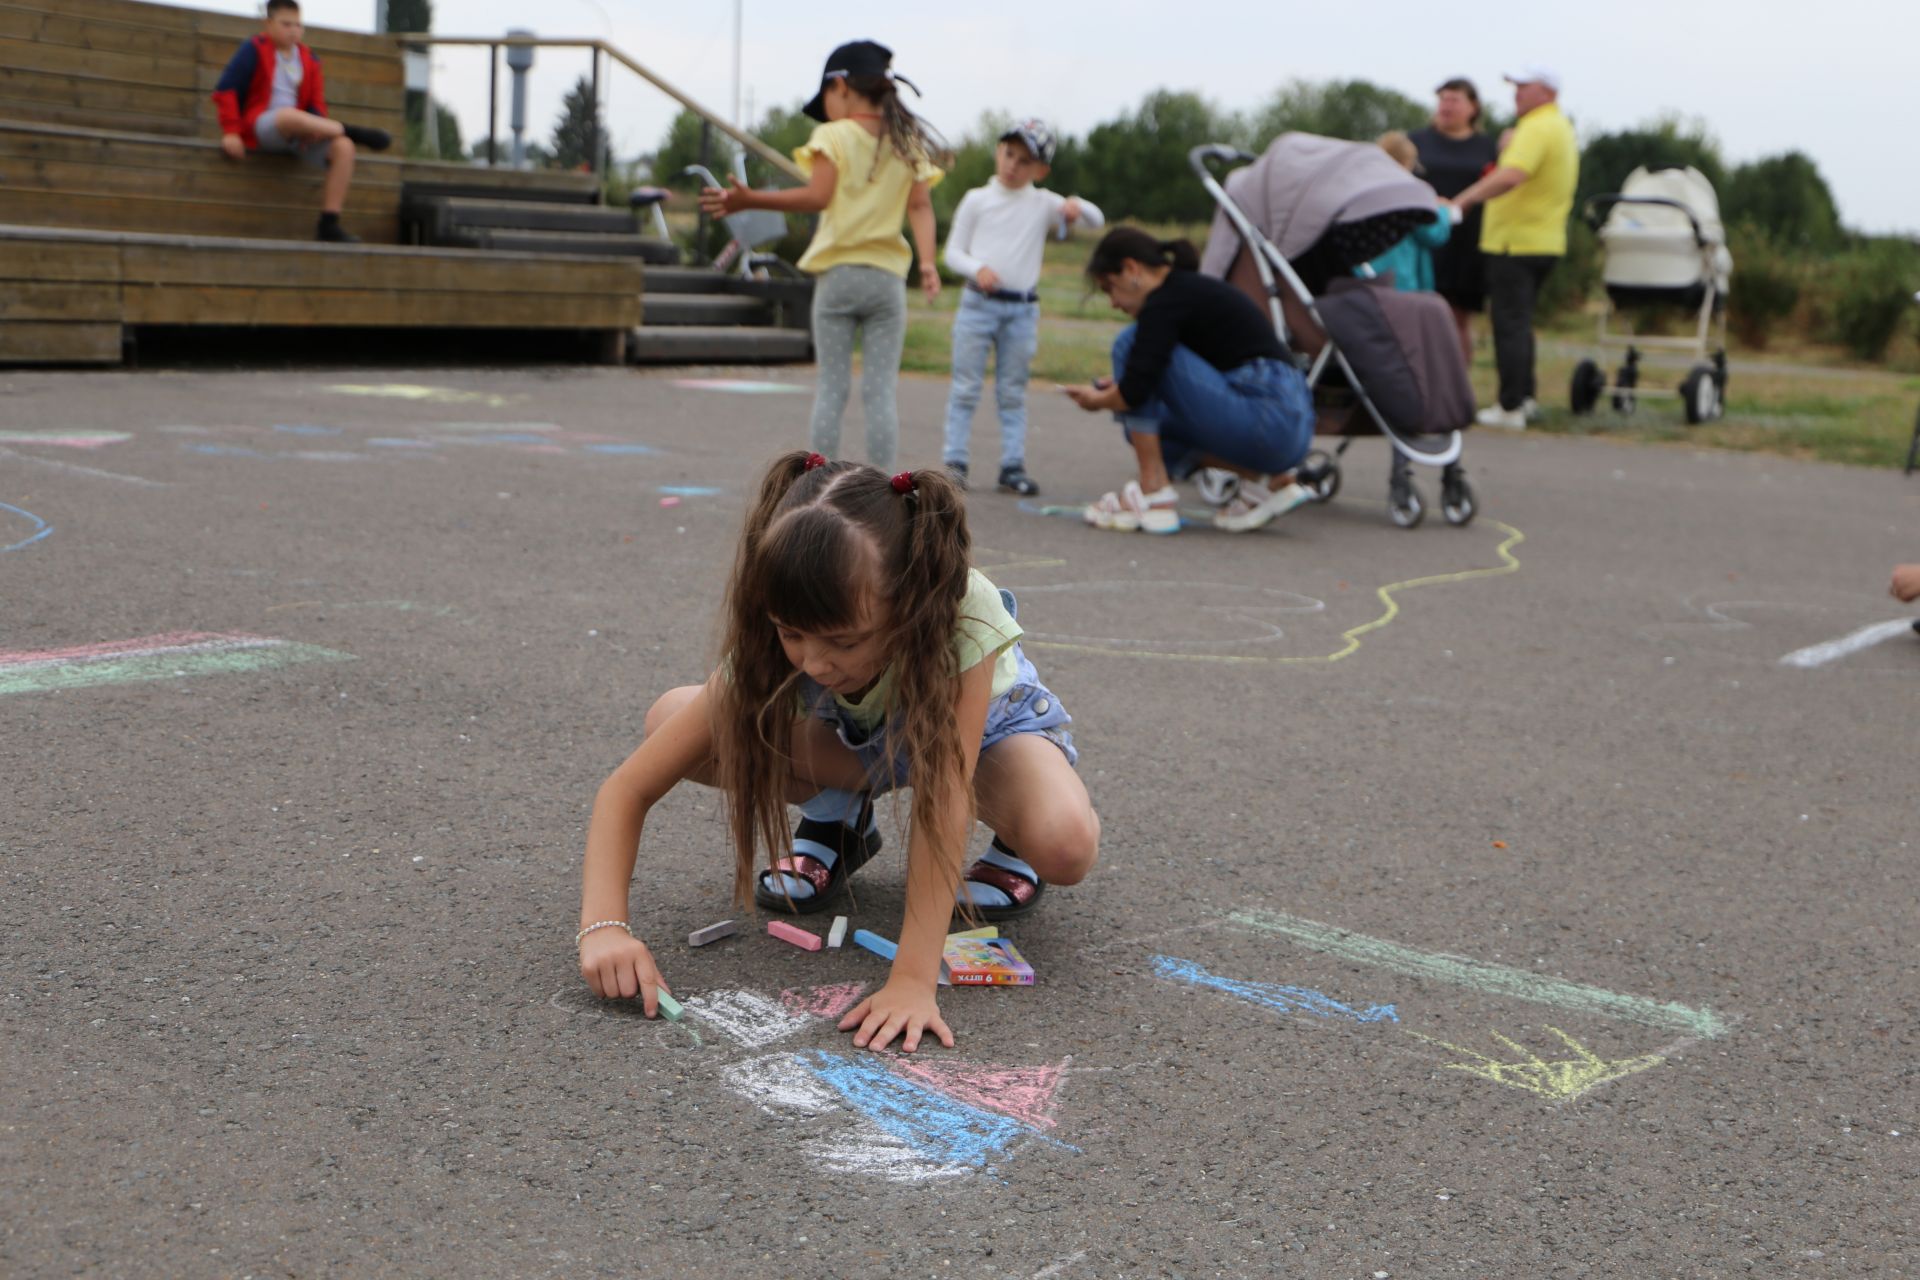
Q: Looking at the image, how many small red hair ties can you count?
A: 2